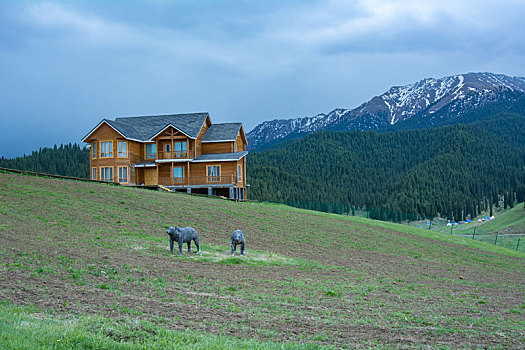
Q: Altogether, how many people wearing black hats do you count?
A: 0